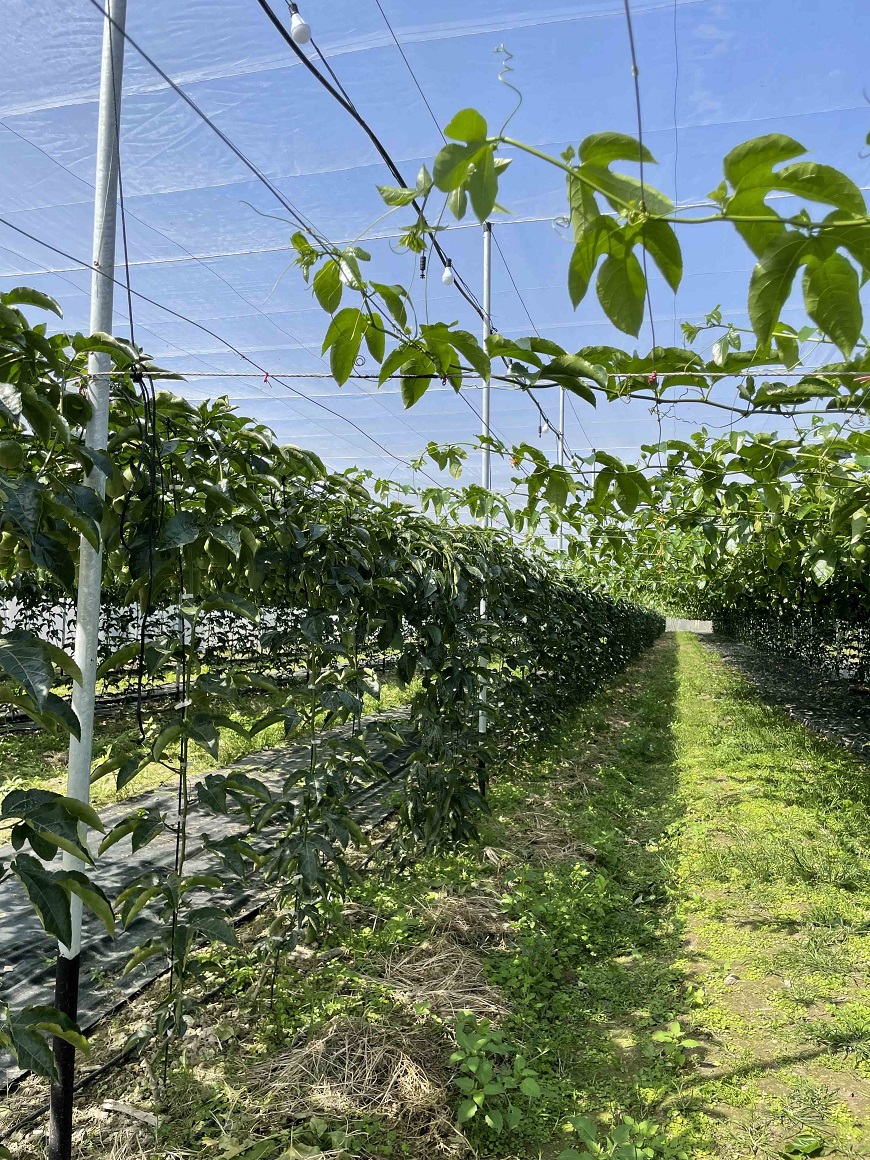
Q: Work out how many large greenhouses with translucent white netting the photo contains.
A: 1